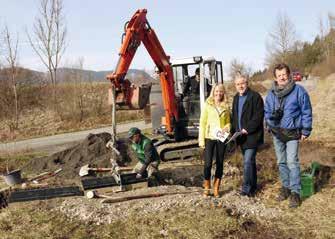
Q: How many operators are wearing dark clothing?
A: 1